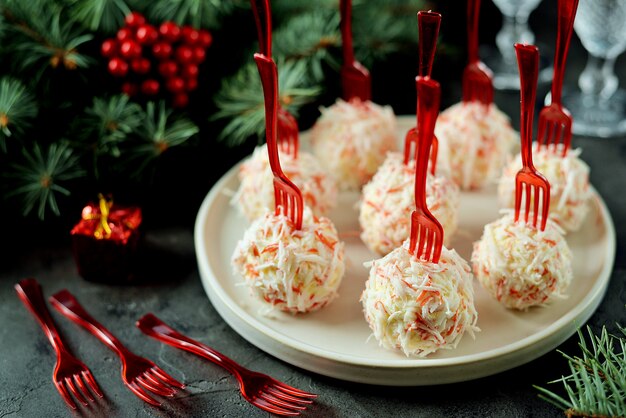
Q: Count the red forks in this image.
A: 11